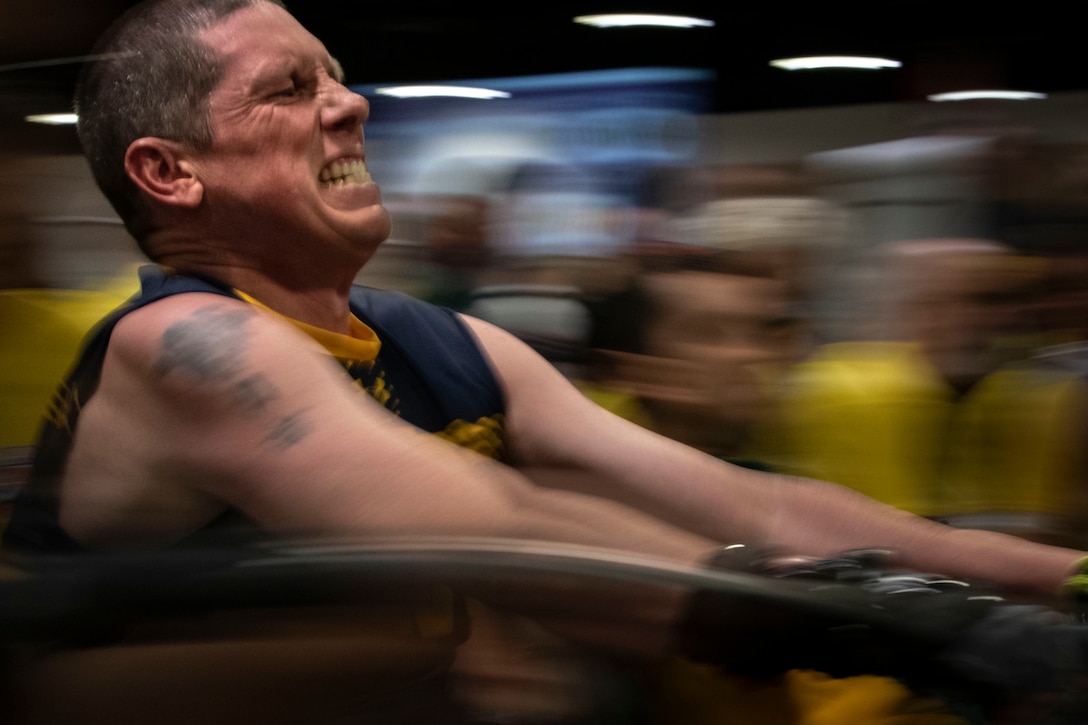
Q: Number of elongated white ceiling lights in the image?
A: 5